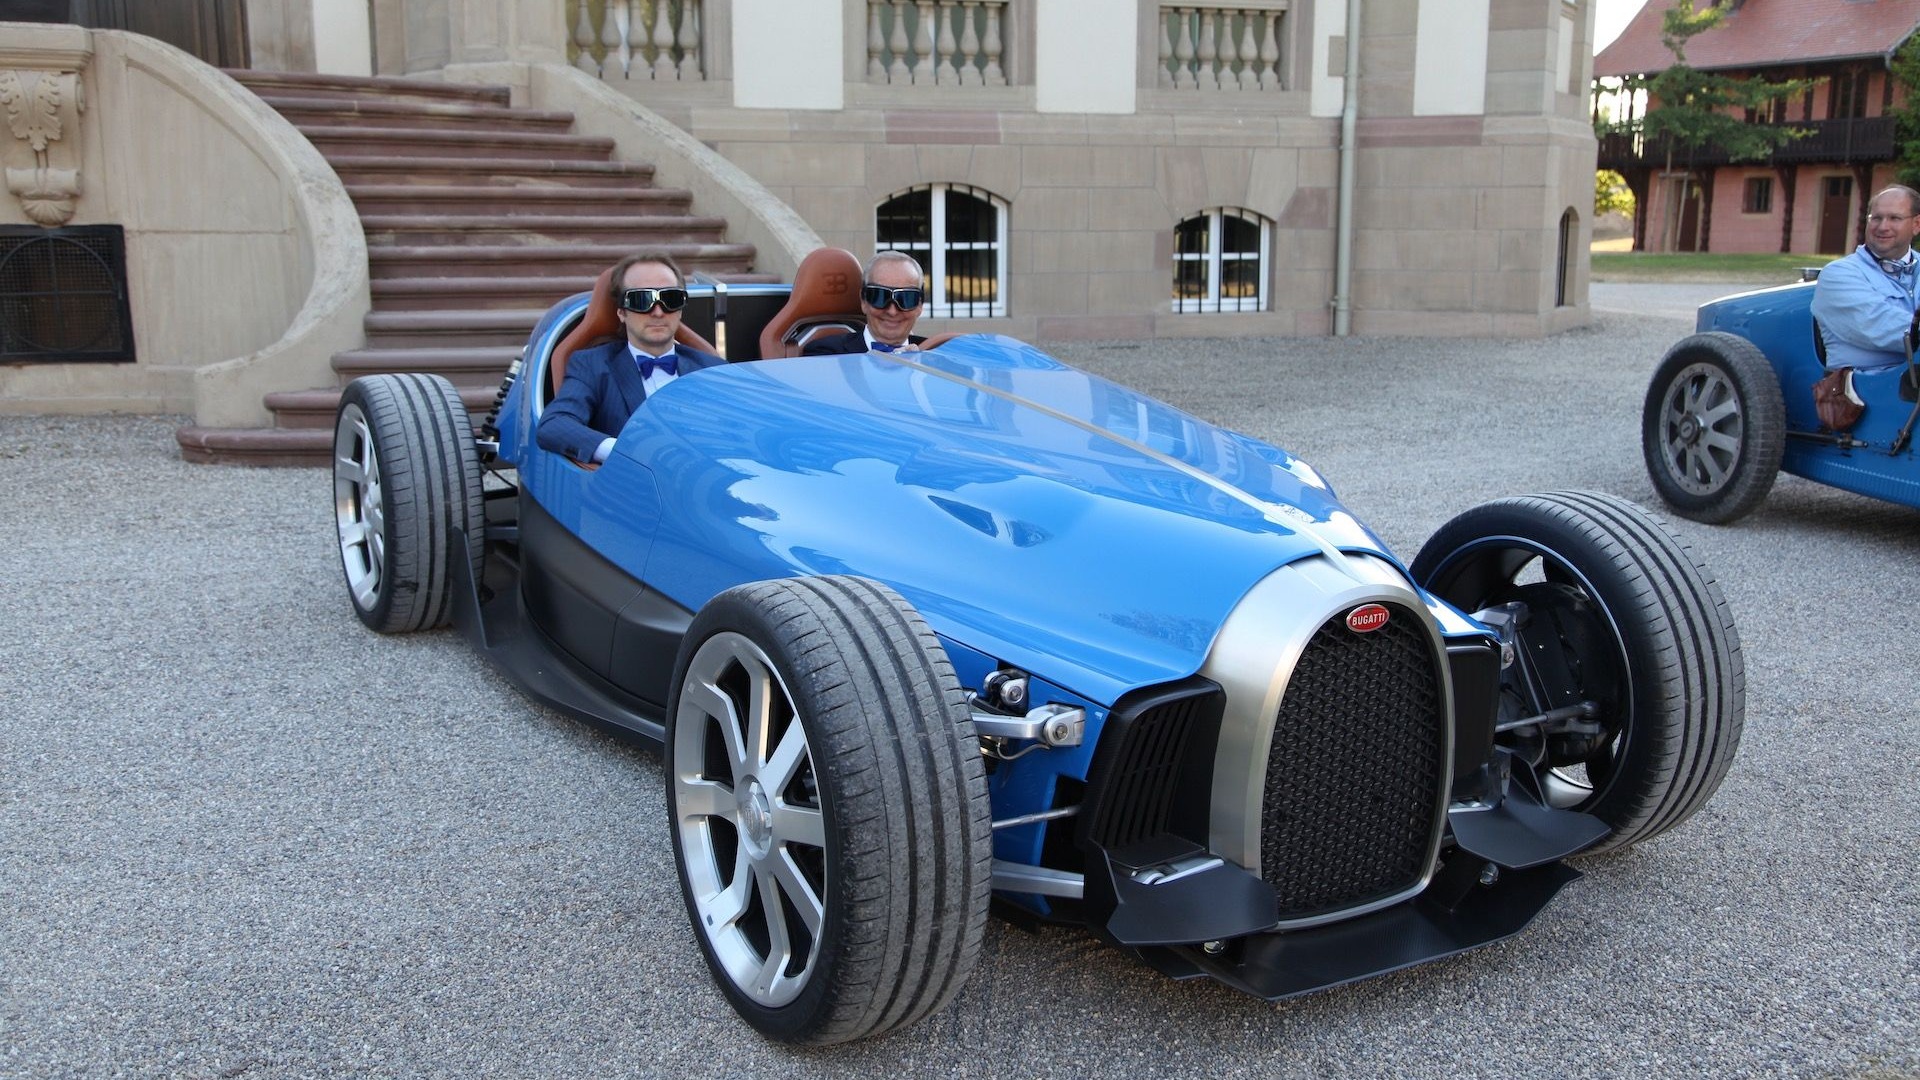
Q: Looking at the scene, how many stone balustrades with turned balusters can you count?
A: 3